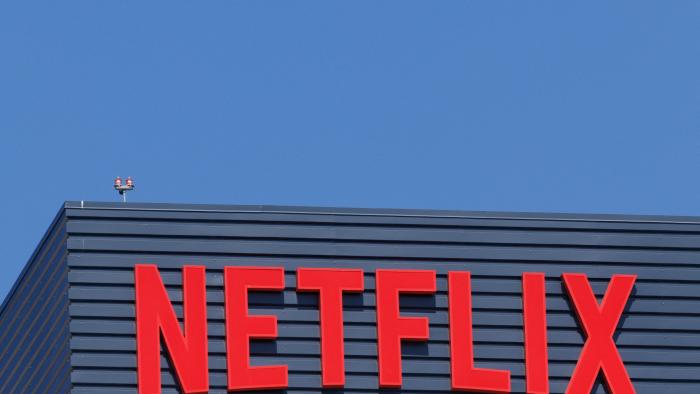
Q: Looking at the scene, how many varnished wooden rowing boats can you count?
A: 0